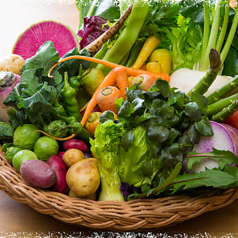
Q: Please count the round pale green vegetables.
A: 3